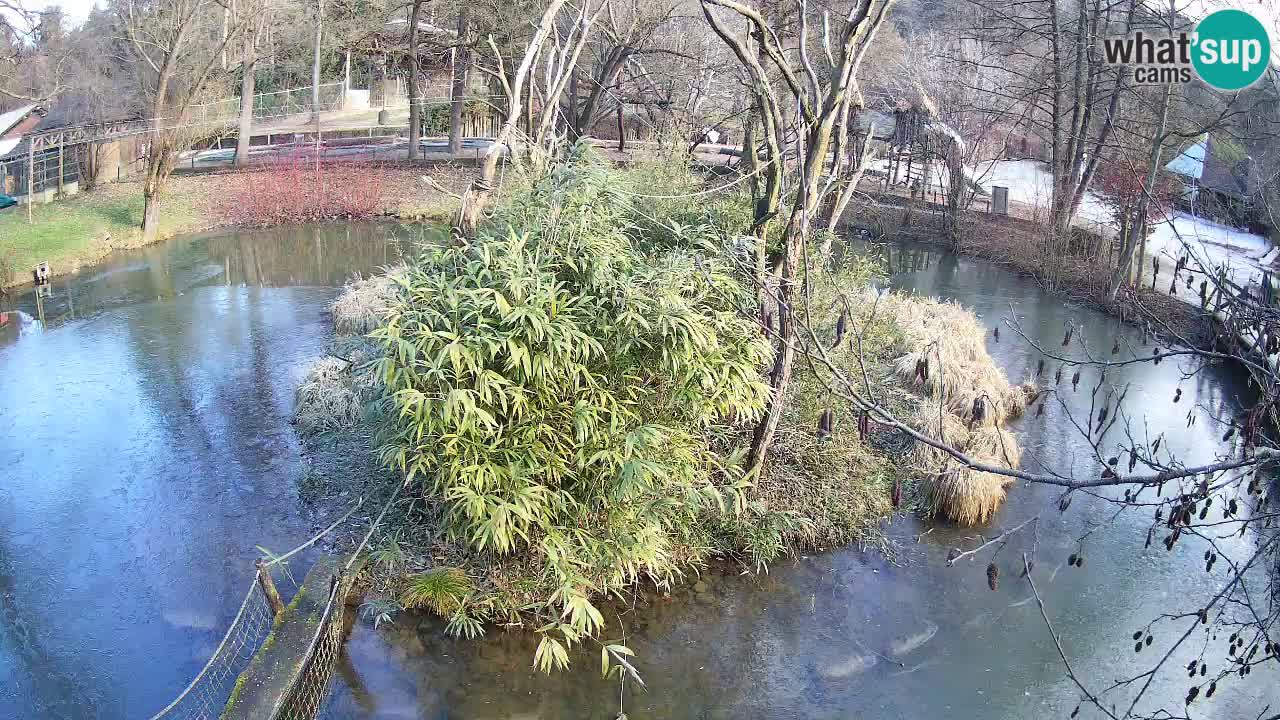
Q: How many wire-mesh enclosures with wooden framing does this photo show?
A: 1